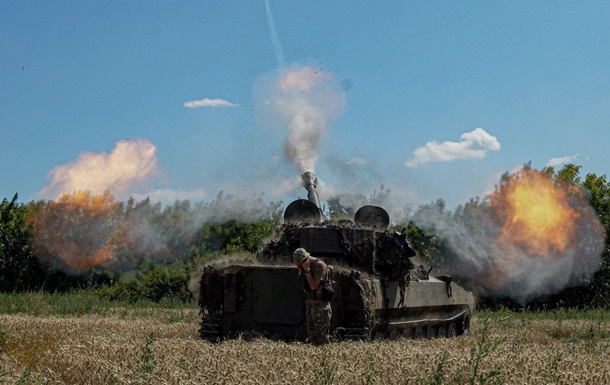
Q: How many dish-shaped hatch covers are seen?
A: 2